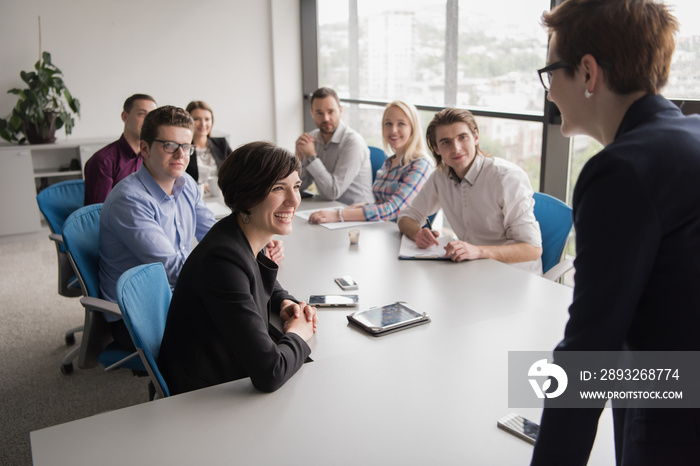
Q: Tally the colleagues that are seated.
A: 7